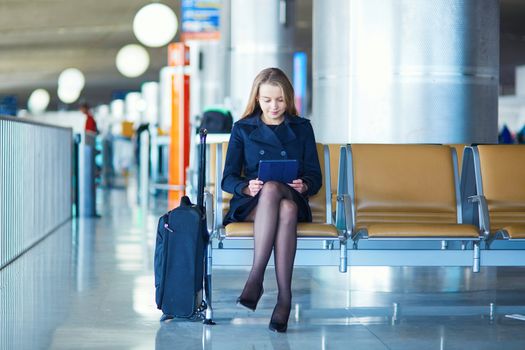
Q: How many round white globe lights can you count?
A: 5